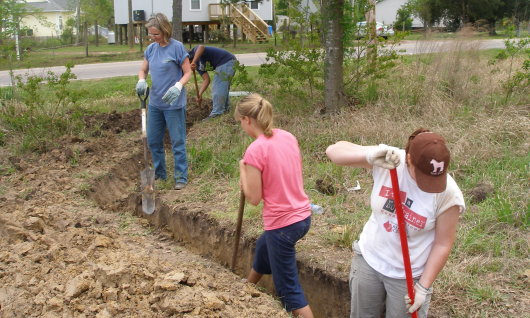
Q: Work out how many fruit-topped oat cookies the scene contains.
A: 0